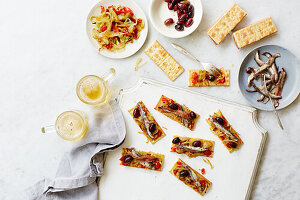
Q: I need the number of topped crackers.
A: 7